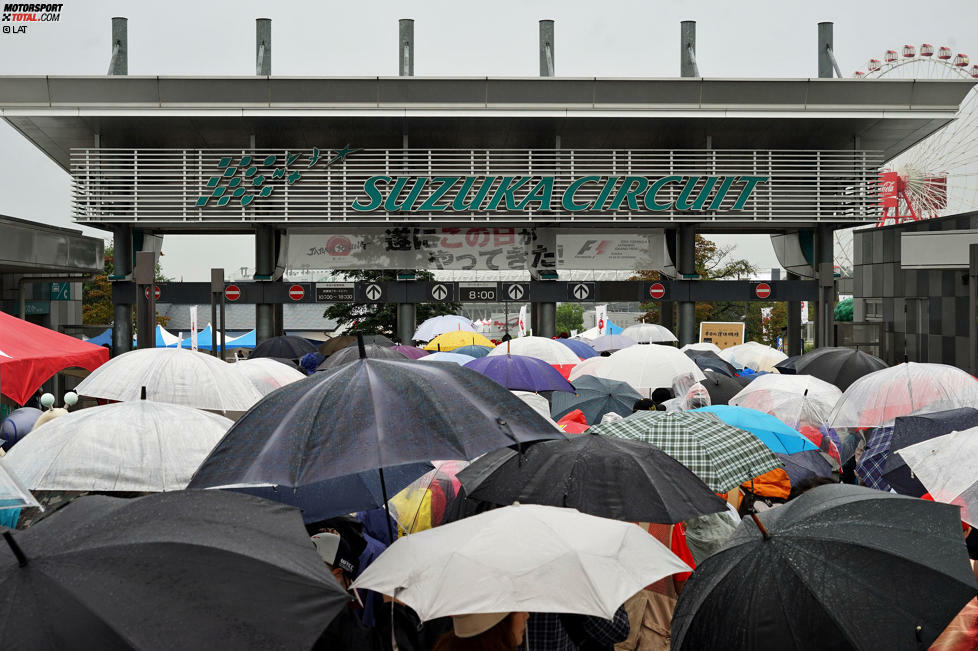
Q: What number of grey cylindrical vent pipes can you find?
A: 6